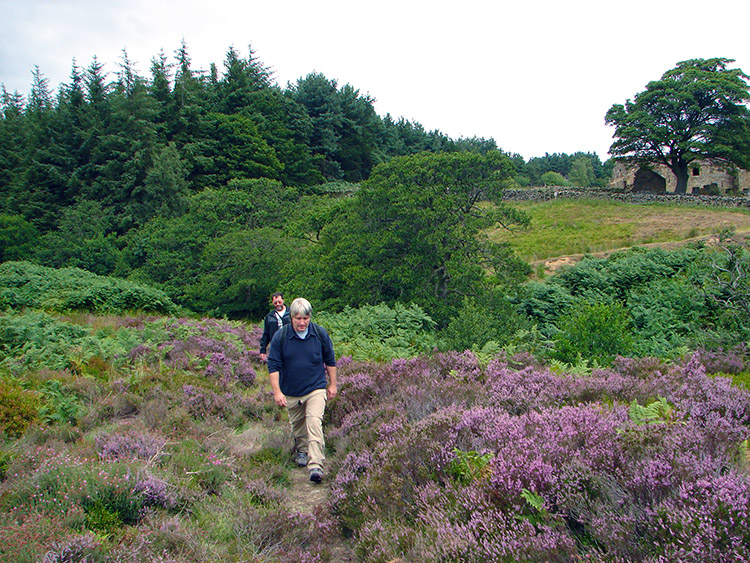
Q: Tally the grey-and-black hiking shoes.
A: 2